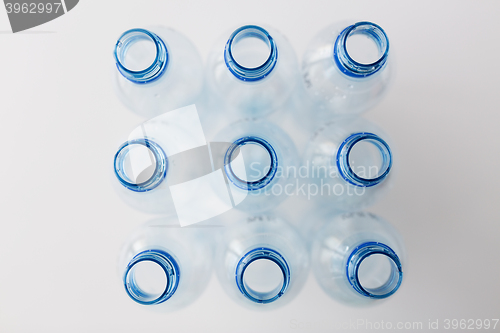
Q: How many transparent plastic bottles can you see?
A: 9